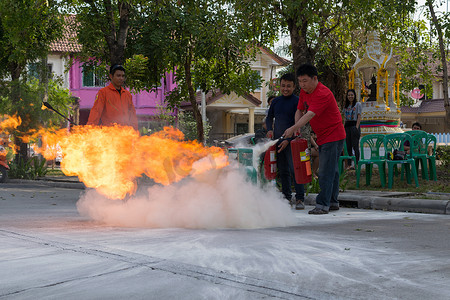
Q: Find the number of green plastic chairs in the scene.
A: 5